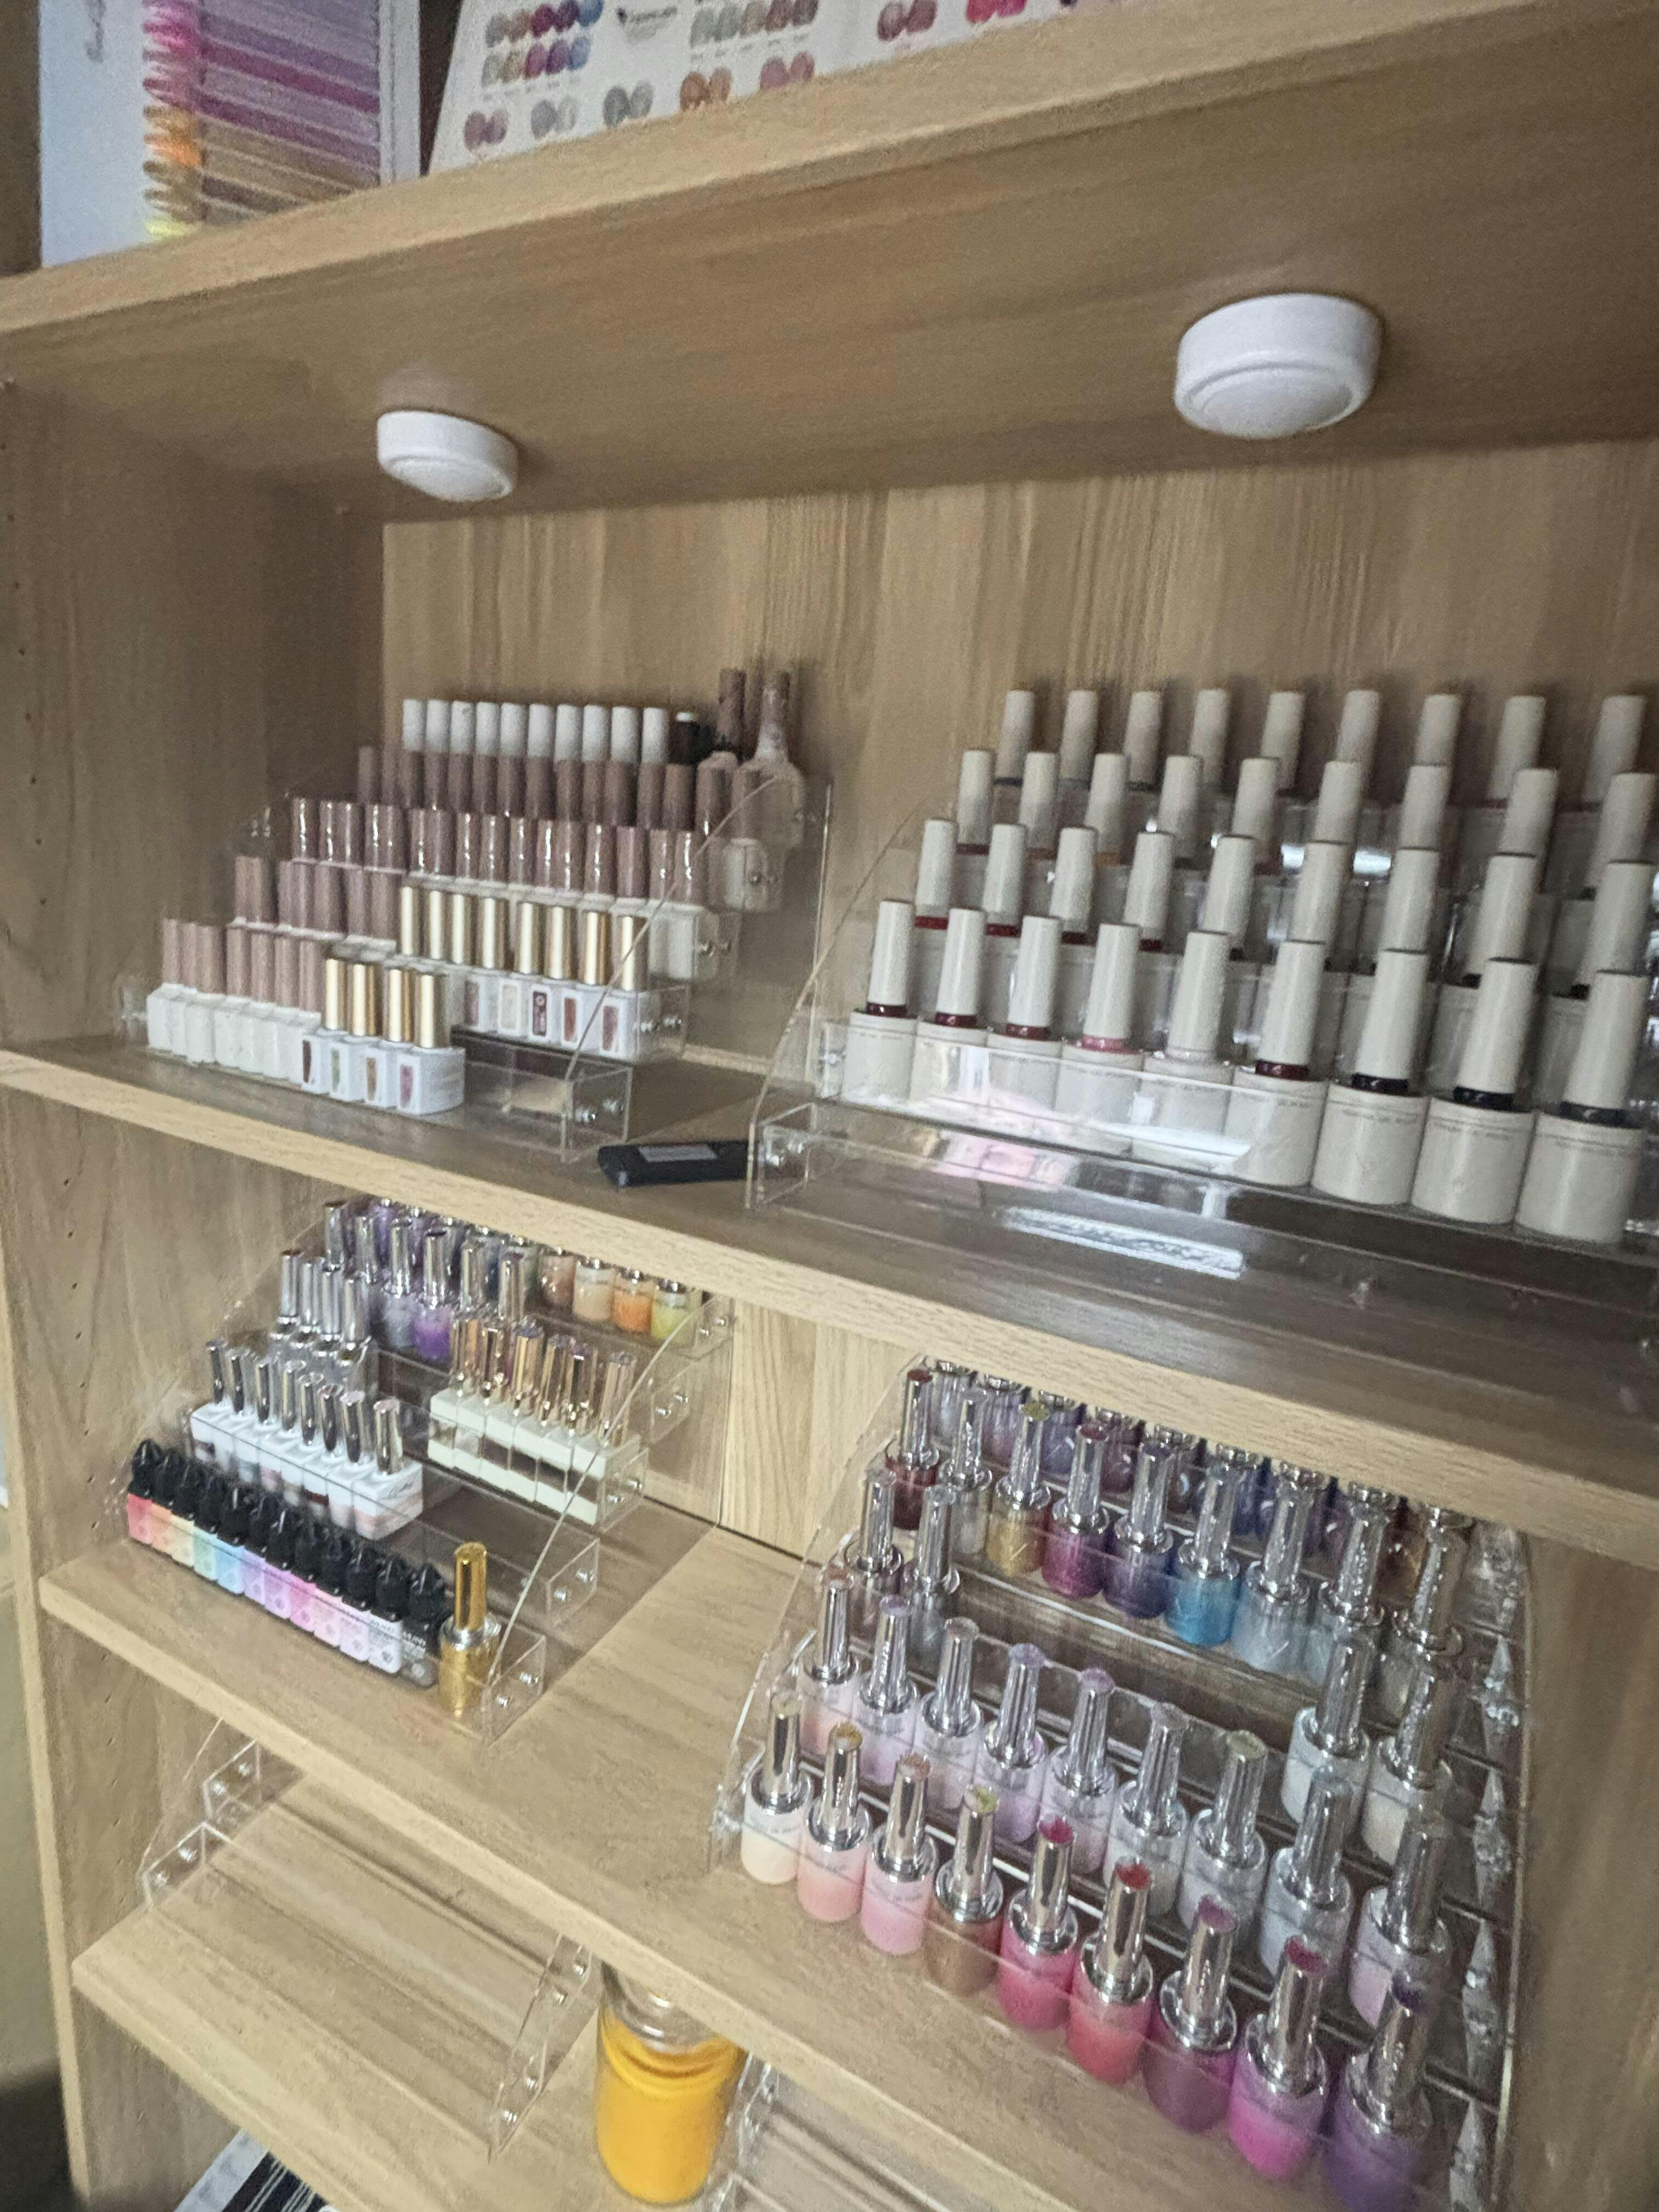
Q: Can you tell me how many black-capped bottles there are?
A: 12